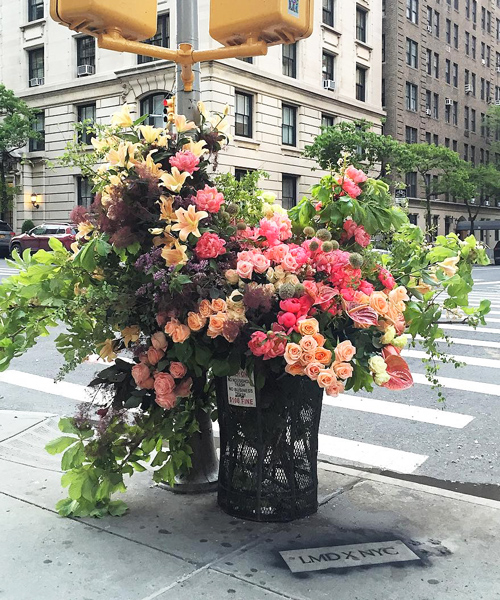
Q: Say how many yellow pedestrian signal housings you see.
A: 2